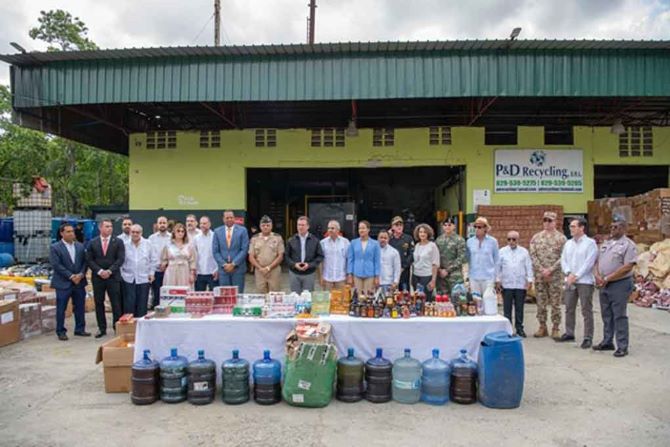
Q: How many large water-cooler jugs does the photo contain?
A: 10